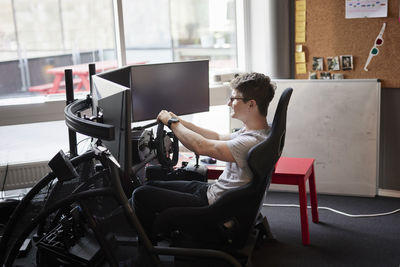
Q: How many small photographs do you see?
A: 6